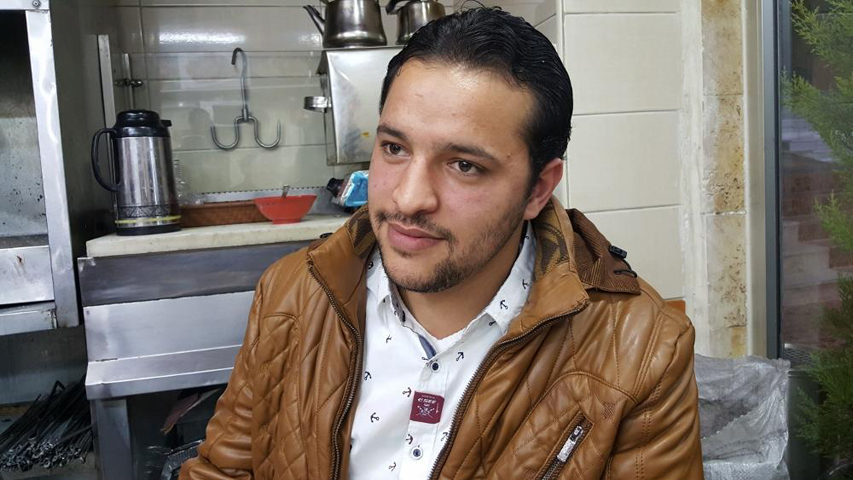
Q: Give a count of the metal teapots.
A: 2